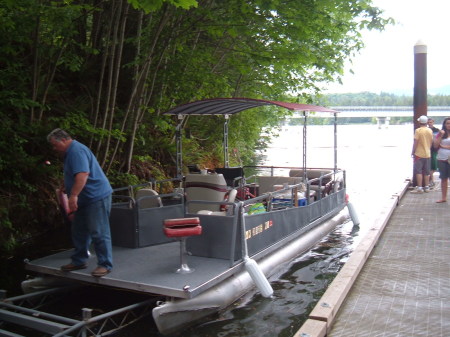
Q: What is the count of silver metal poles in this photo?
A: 4